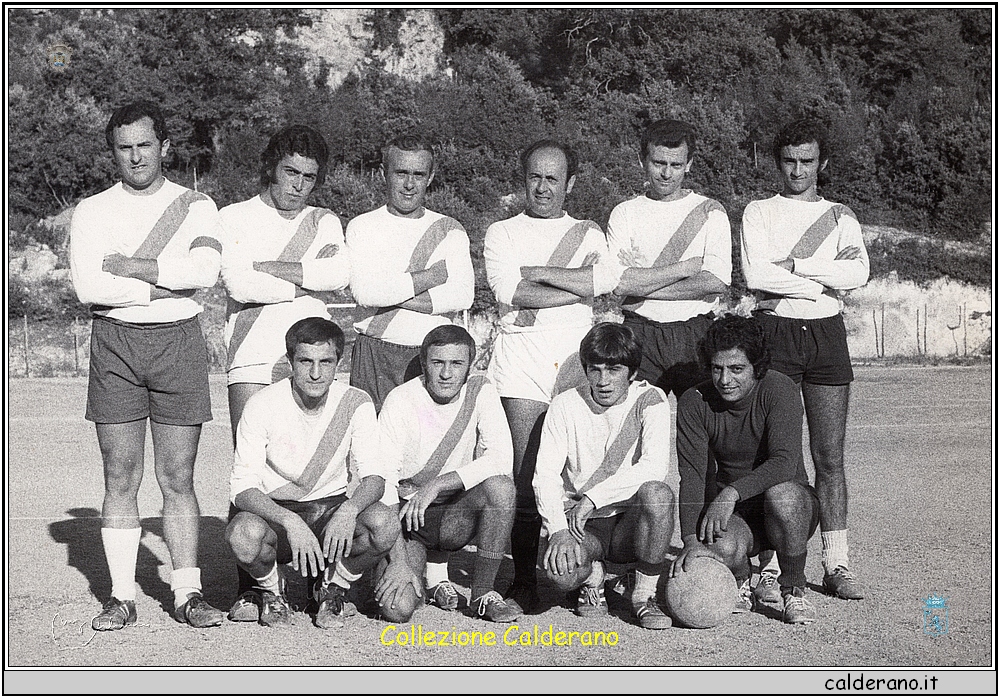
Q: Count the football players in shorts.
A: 10